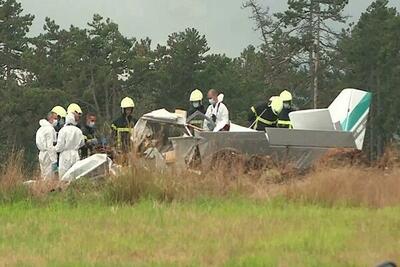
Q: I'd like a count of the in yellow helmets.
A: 6